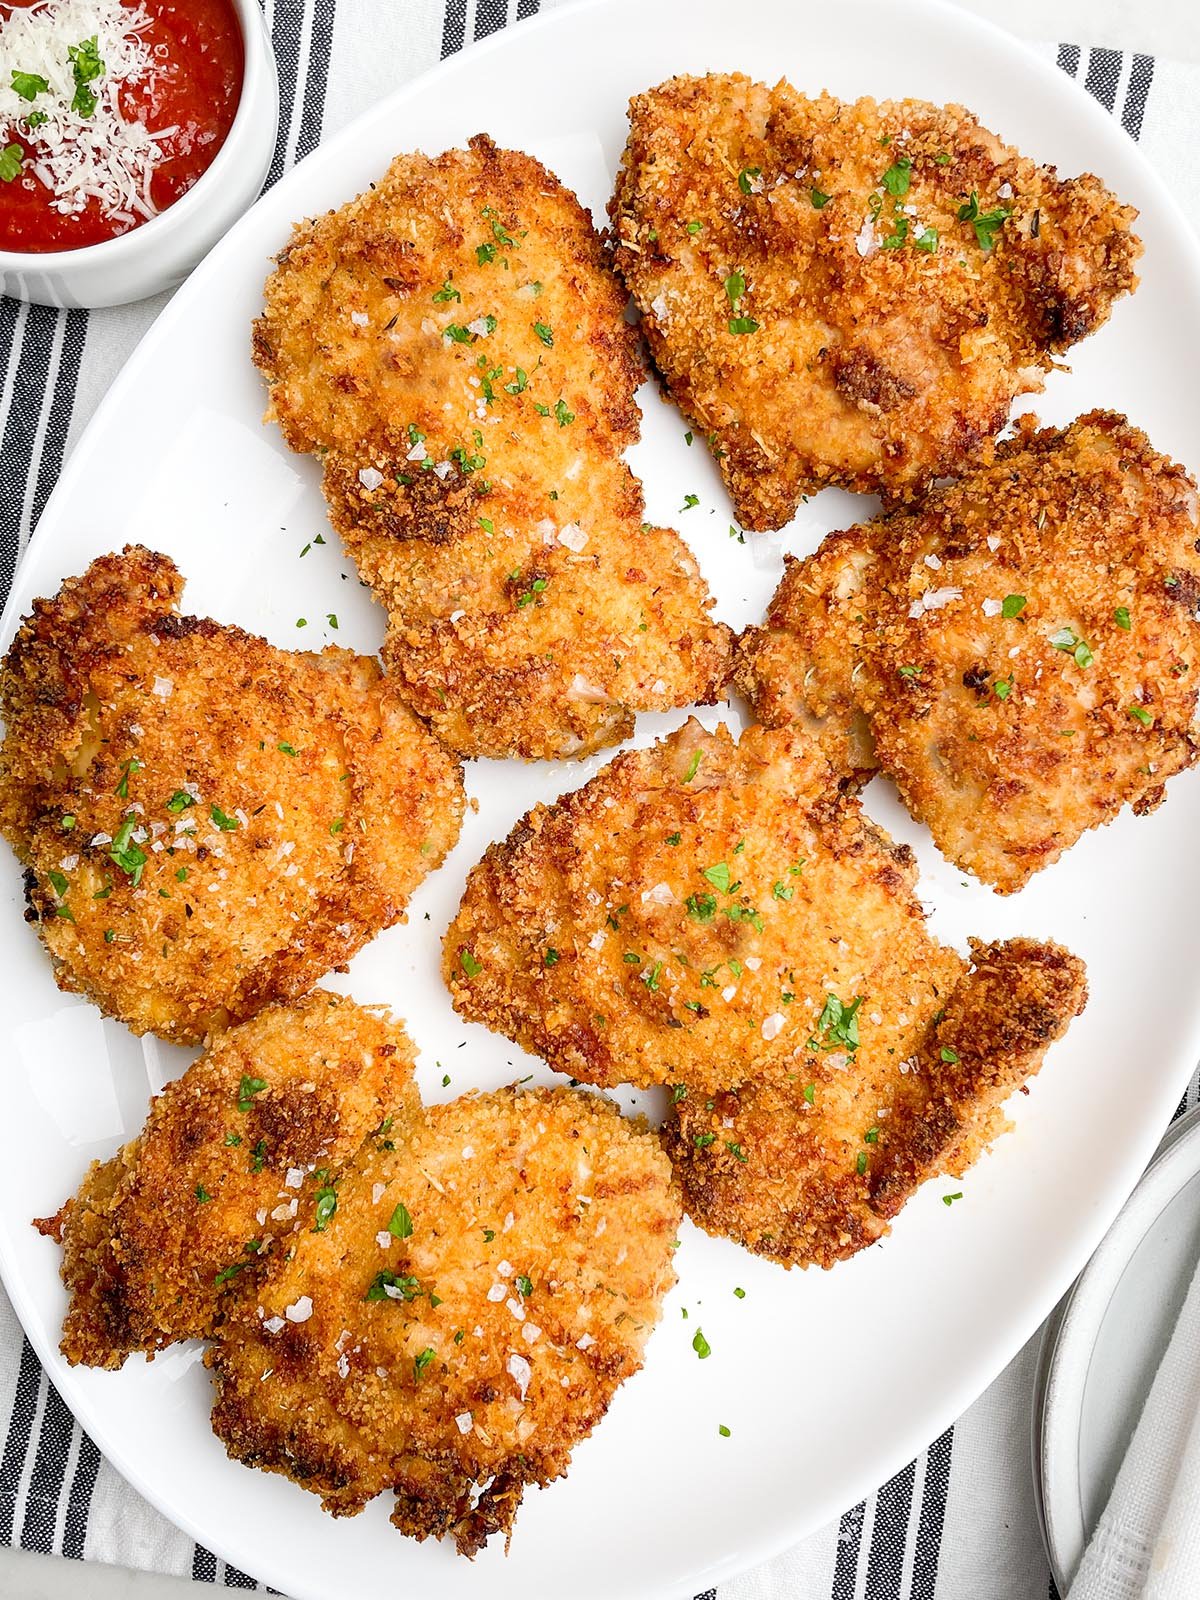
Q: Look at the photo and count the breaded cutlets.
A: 6